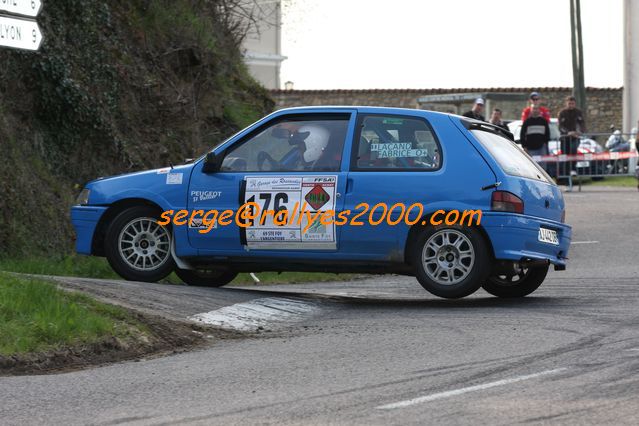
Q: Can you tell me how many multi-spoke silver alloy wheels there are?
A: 2